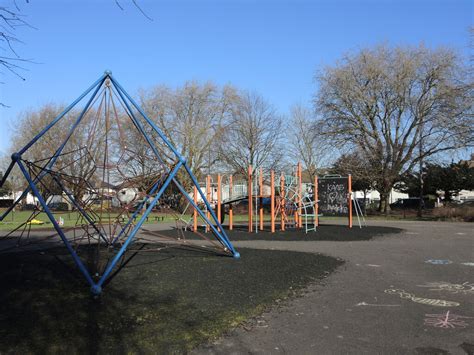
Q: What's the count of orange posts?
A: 12